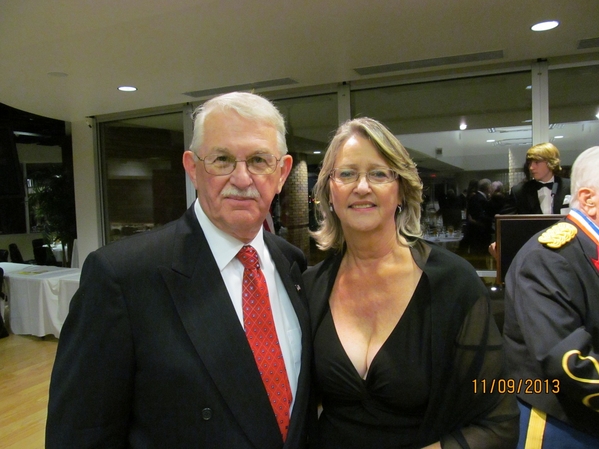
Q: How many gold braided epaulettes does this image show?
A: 1